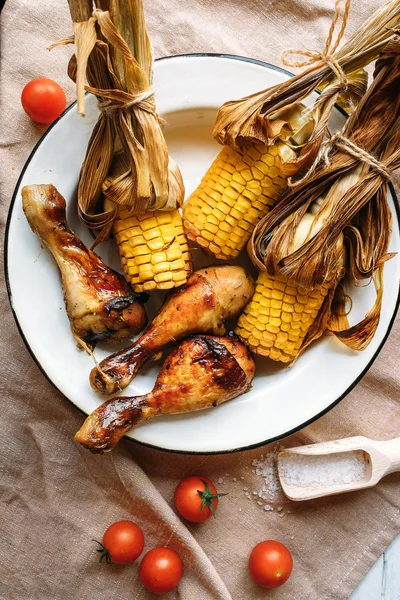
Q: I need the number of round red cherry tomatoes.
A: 5